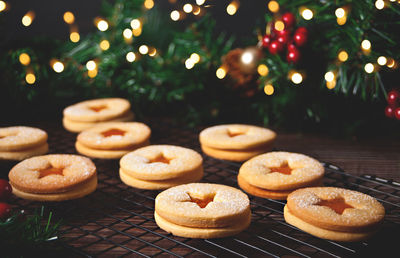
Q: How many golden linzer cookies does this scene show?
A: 9